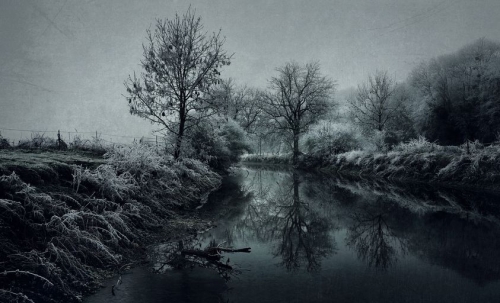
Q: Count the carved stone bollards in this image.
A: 0